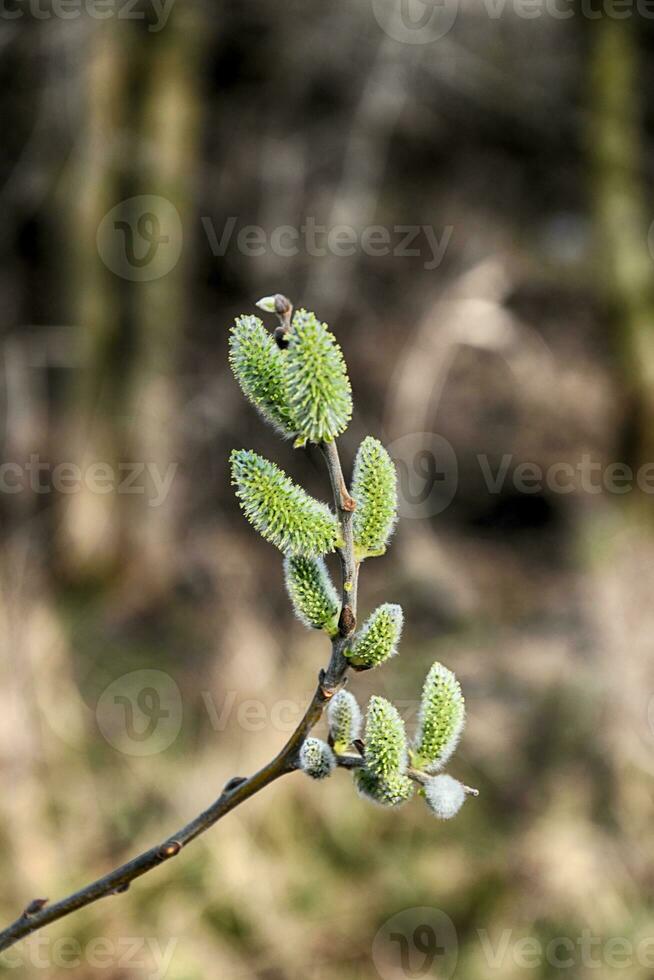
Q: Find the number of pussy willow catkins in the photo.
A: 12